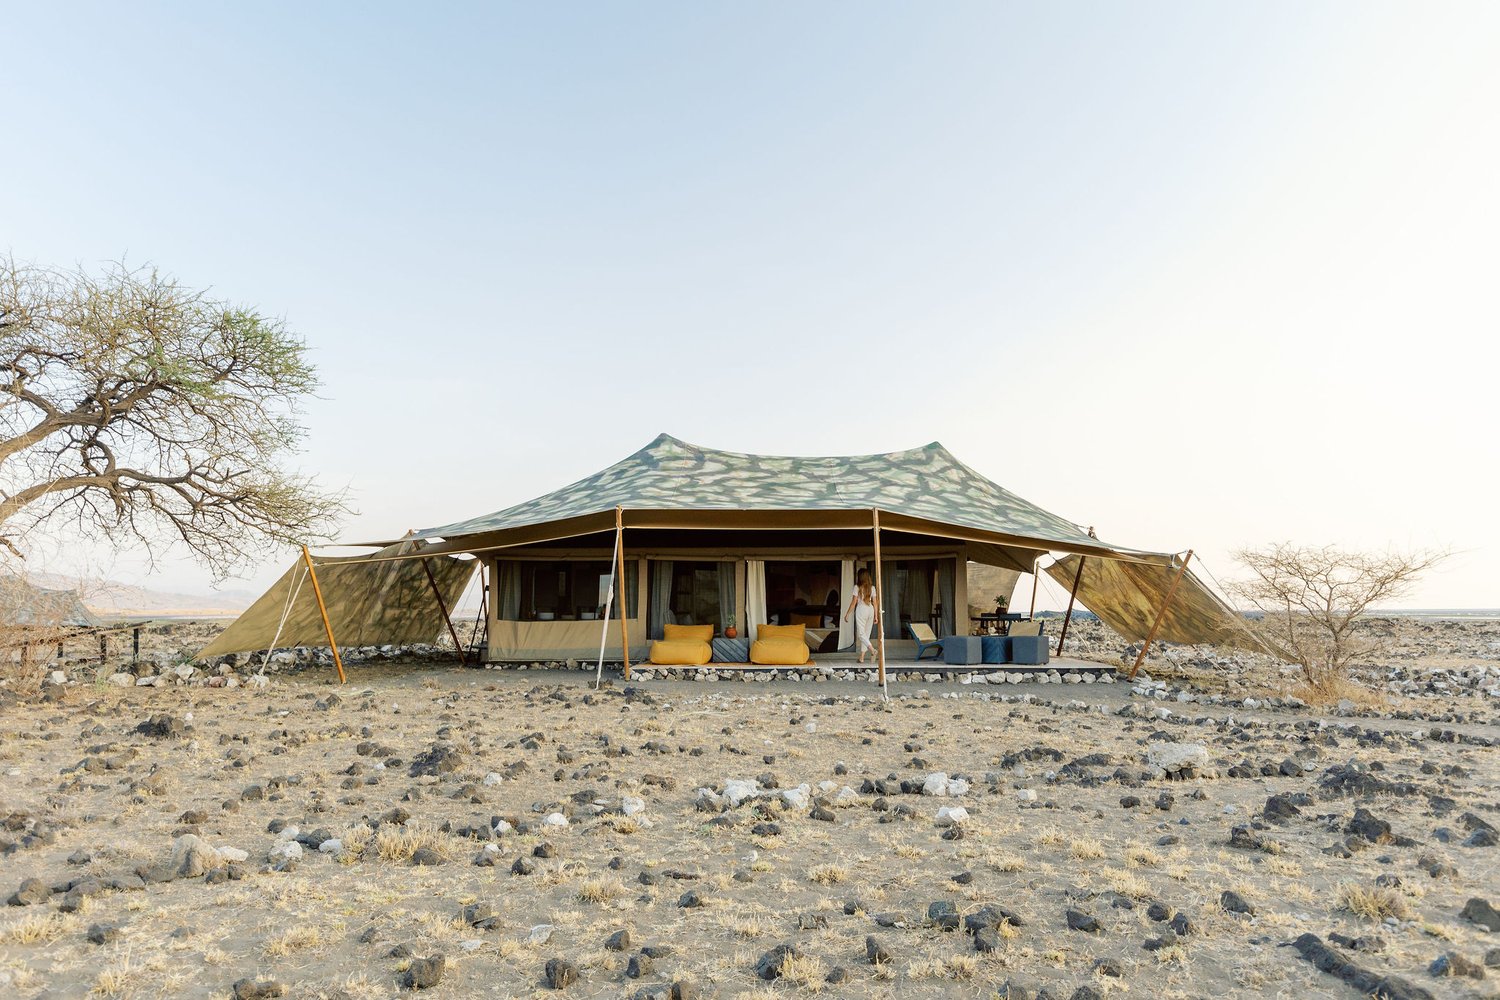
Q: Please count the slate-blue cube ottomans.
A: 2